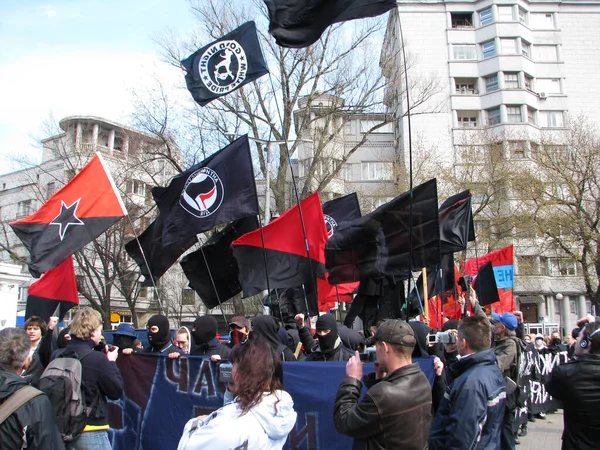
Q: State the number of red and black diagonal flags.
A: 3